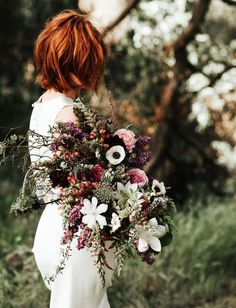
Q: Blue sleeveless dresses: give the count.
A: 0